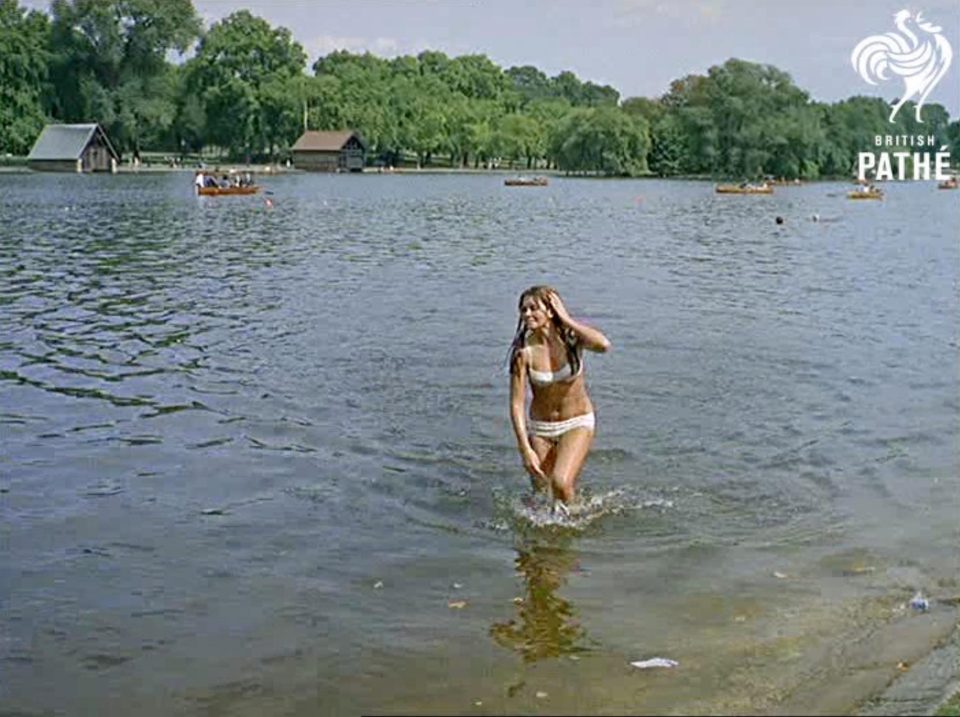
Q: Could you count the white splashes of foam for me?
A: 1